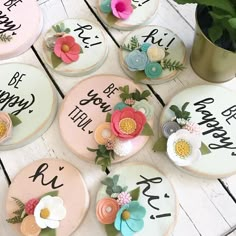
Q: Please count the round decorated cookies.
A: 9